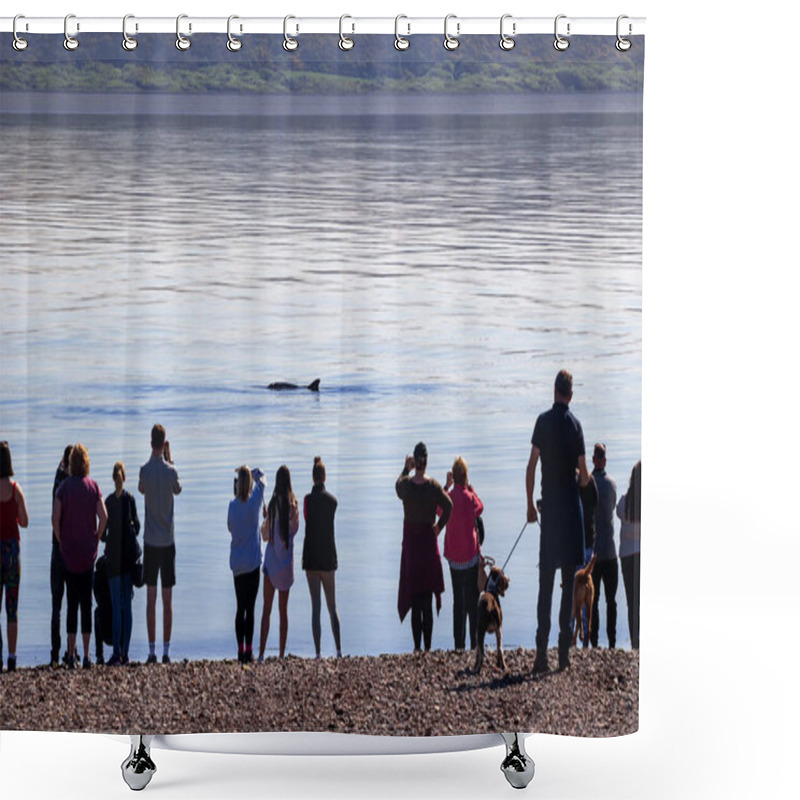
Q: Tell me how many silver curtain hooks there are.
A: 12